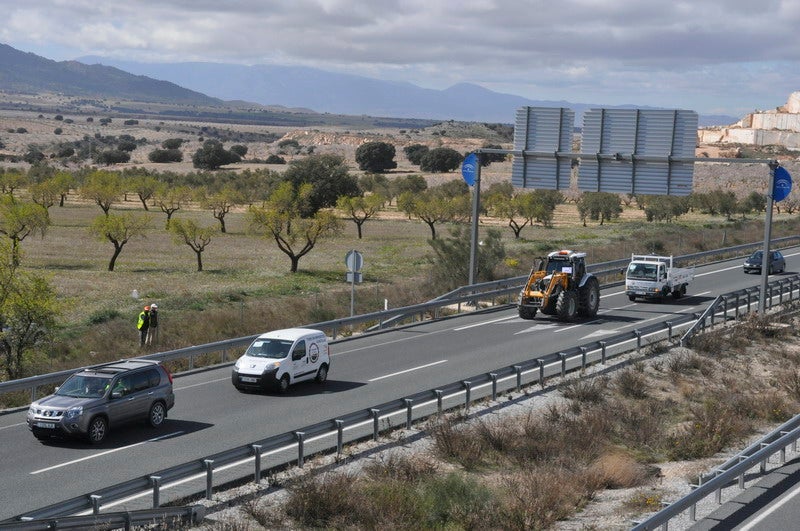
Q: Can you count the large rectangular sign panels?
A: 2